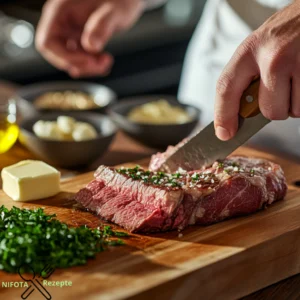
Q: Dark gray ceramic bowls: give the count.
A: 3